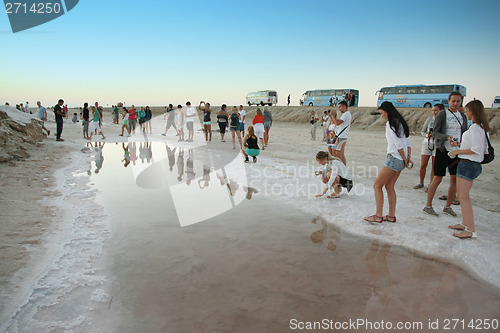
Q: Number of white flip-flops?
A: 2